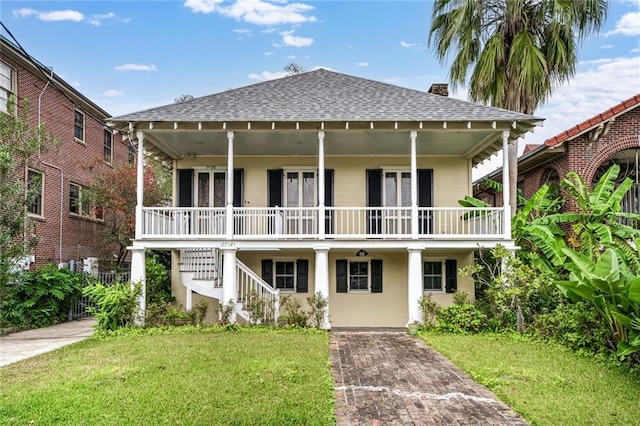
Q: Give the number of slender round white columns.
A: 5